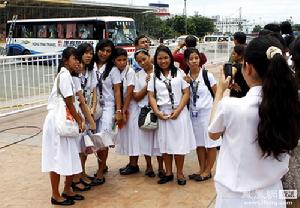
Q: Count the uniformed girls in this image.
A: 8